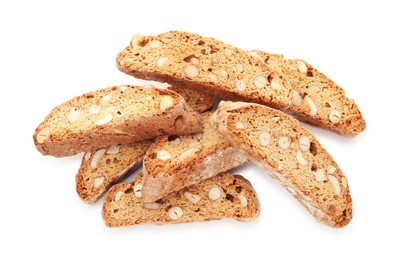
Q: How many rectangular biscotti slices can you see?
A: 7